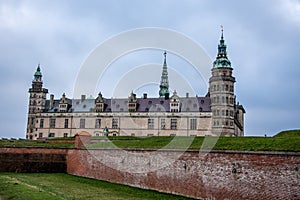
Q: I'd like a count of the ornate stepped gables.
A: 4